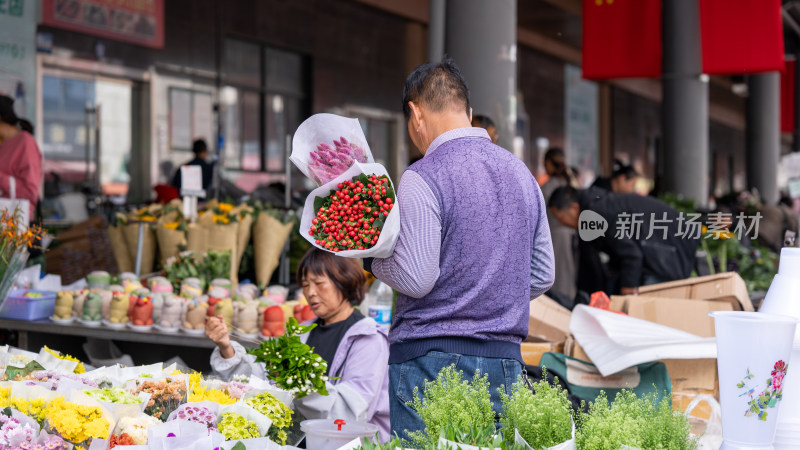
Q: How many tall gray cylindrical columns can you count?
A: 3